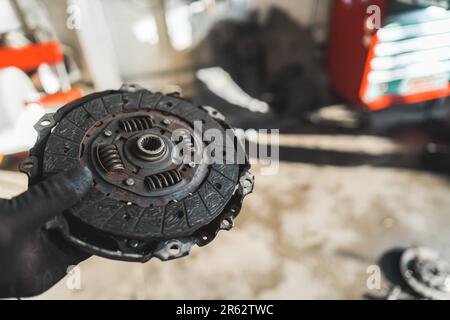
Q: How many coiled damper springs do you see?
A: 4